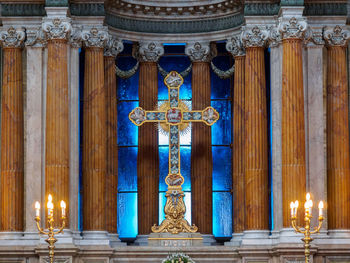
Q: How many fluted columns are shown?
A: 10